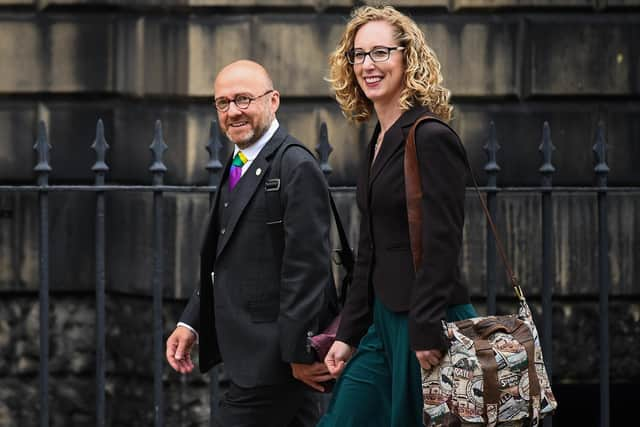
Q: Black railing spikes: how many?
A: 8